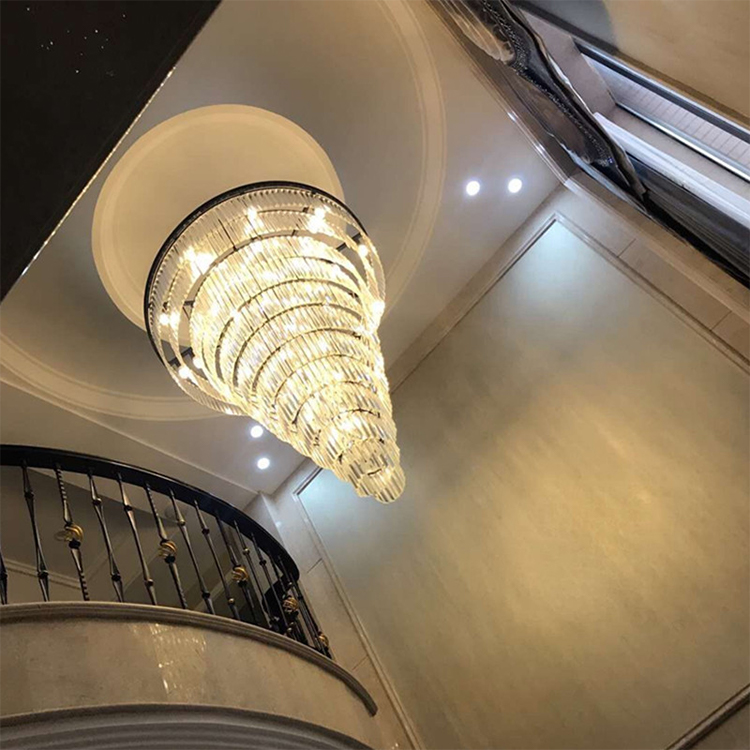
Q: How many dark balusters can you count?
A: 15